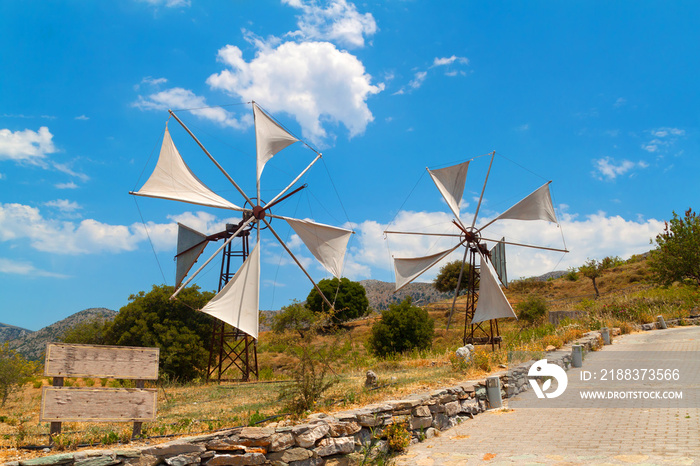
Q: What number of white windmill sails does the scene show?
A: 8